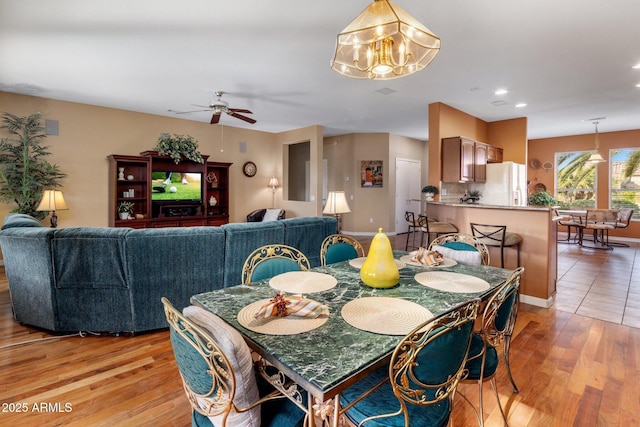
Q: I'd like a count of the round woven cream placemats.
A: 6